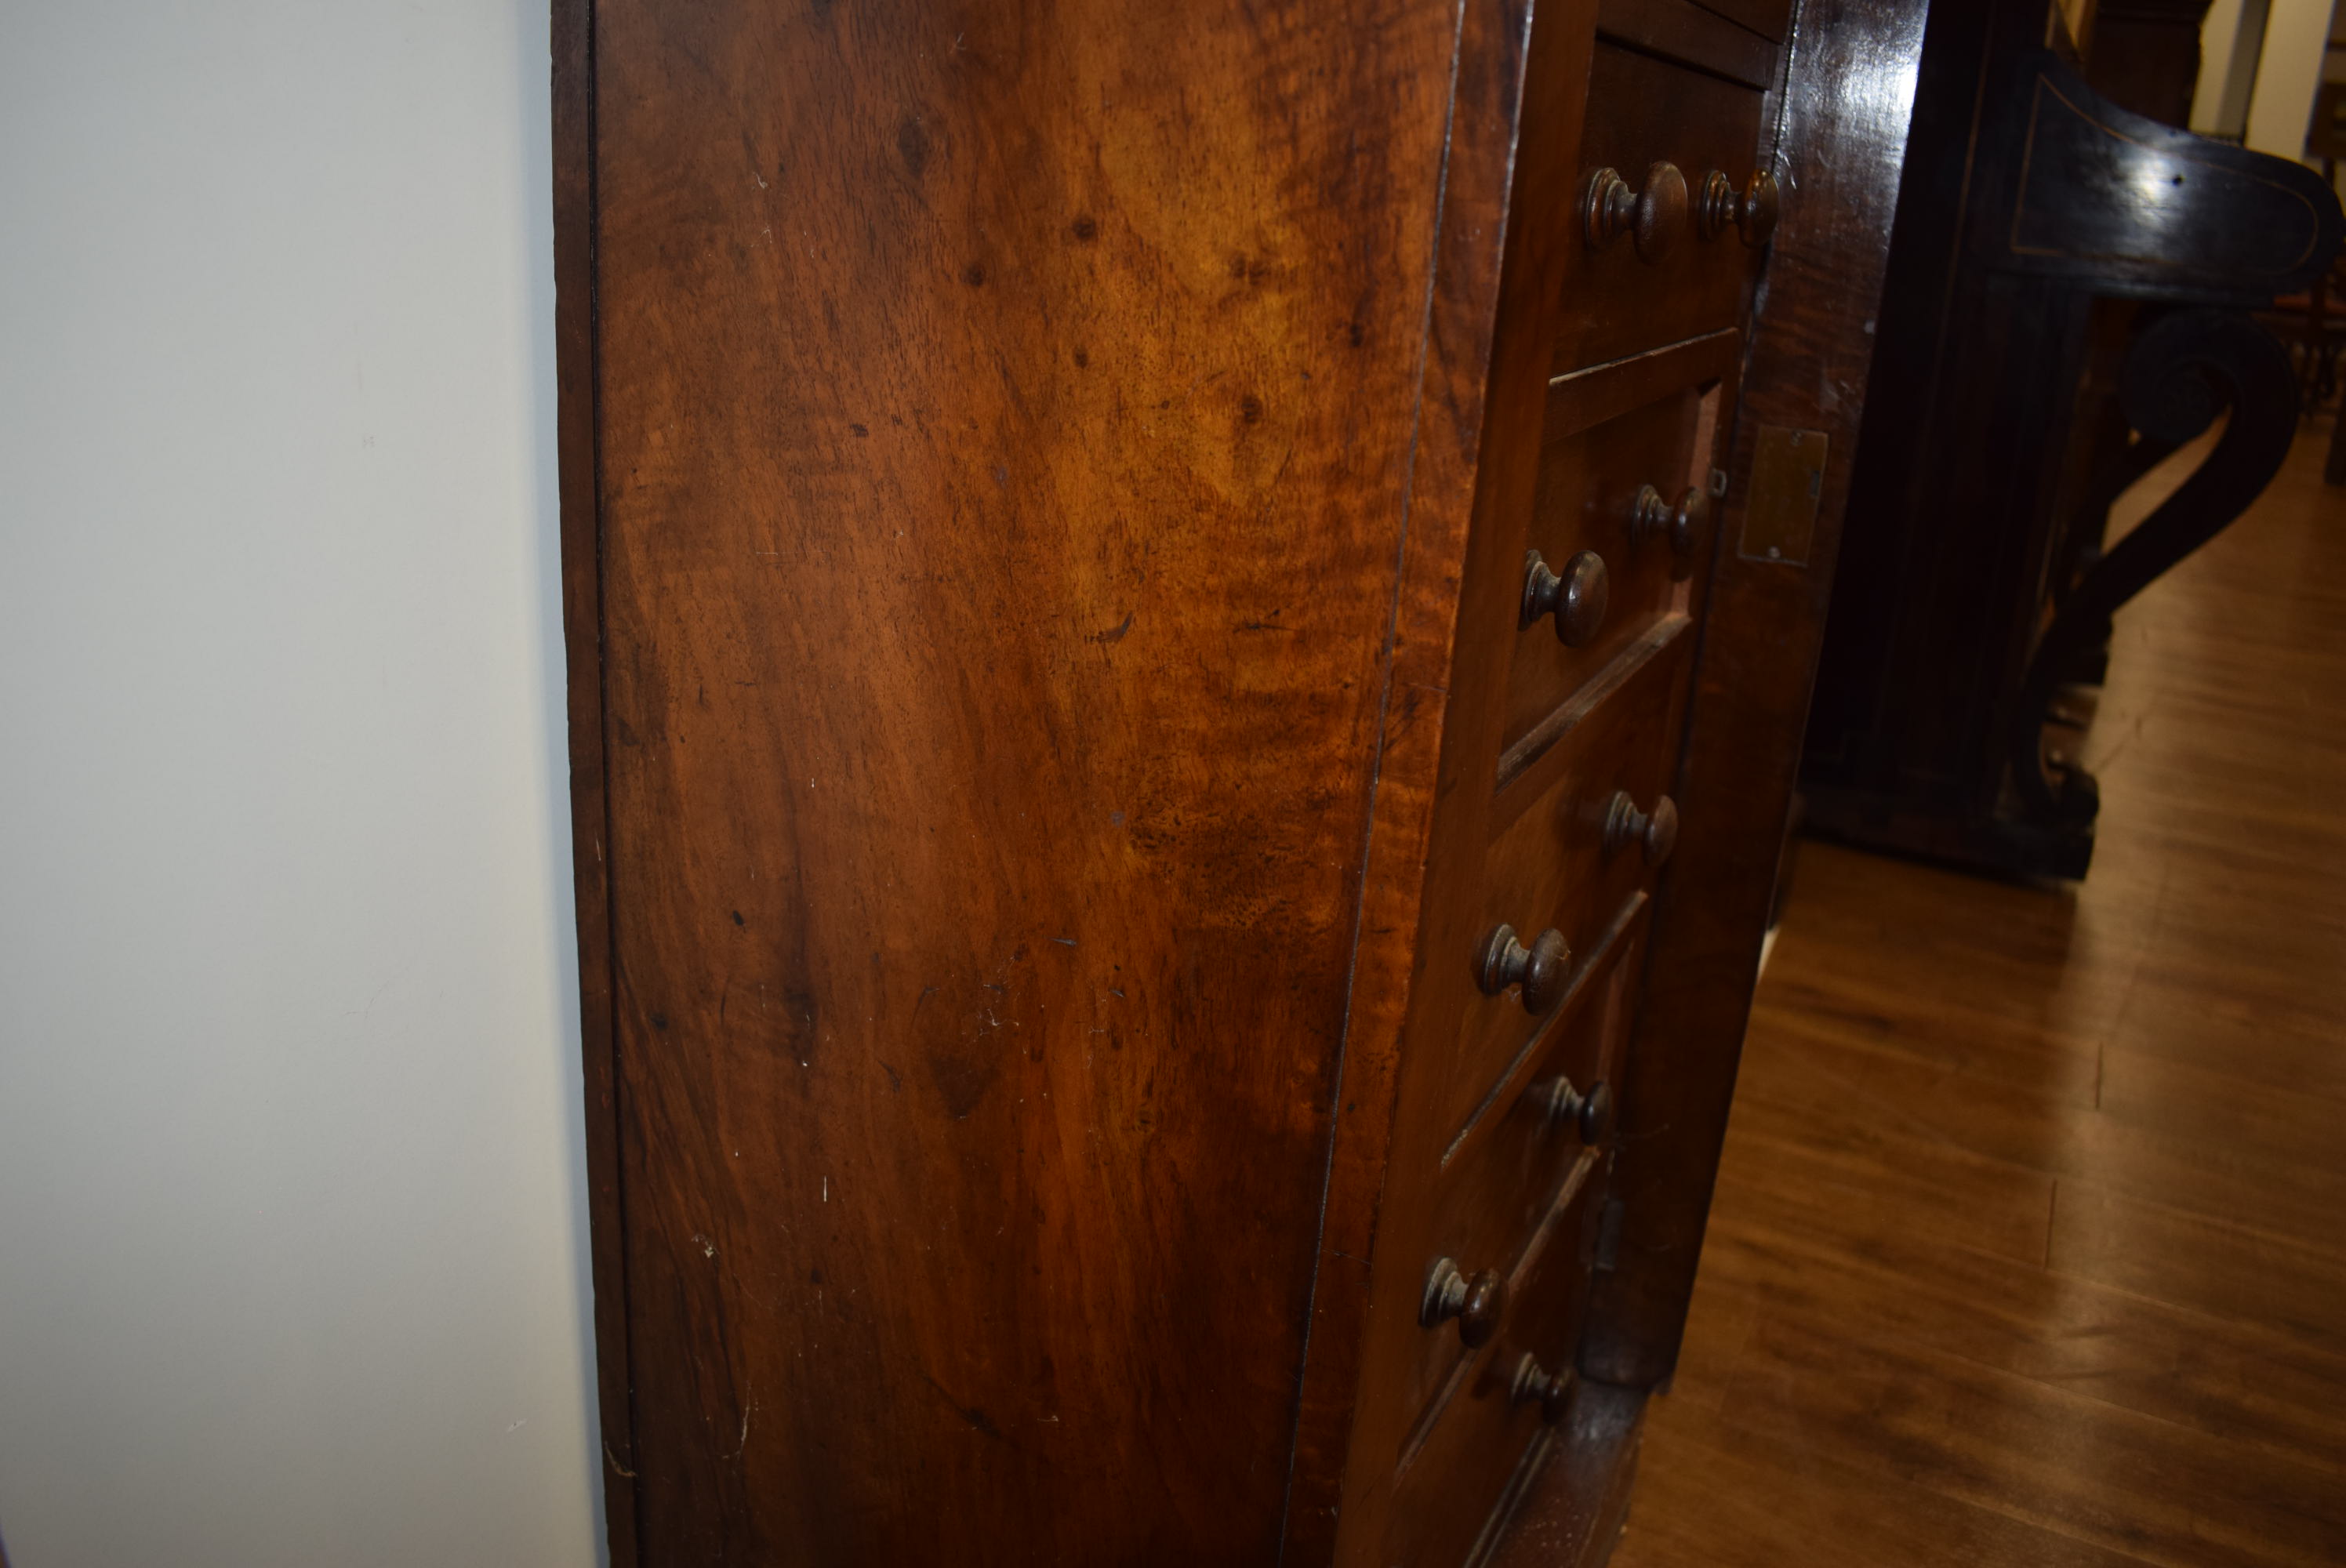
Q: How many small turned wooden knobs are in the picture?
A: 9